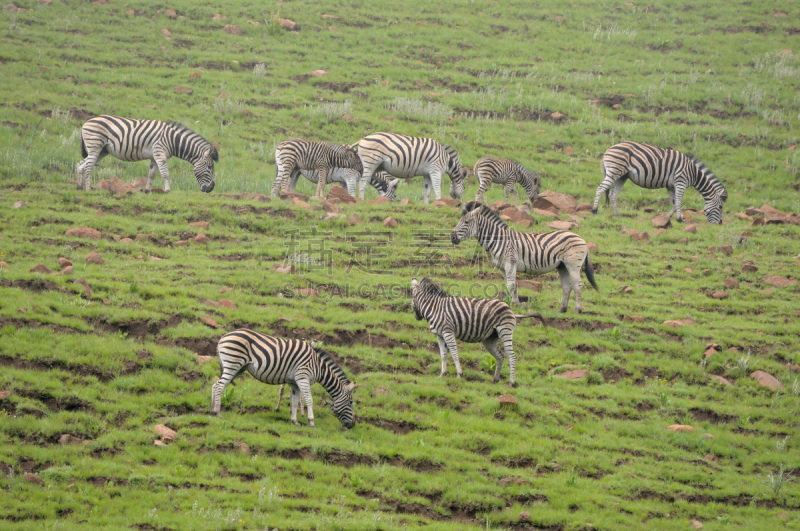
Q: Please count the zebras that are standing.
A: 9